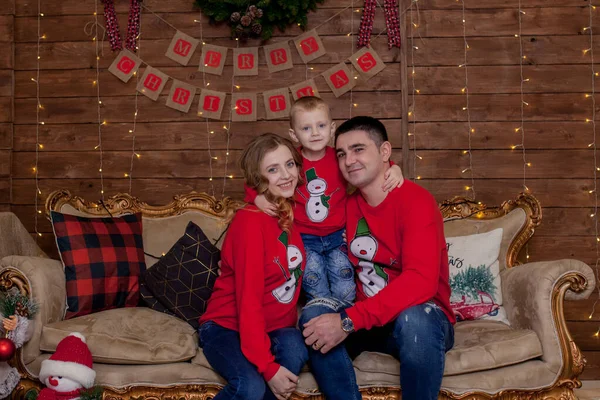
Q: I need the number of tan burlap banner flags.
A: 14